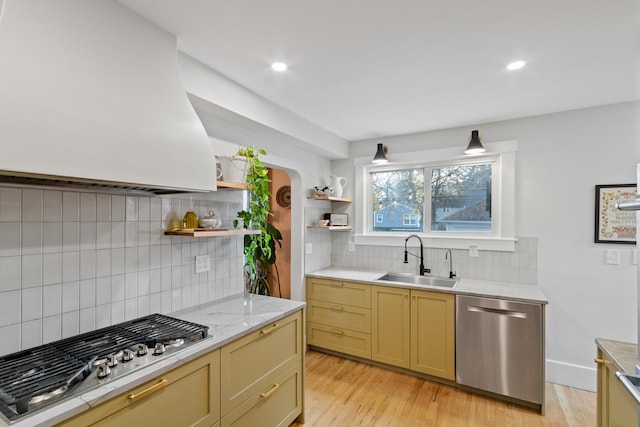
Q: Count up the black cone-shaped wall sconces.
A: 2